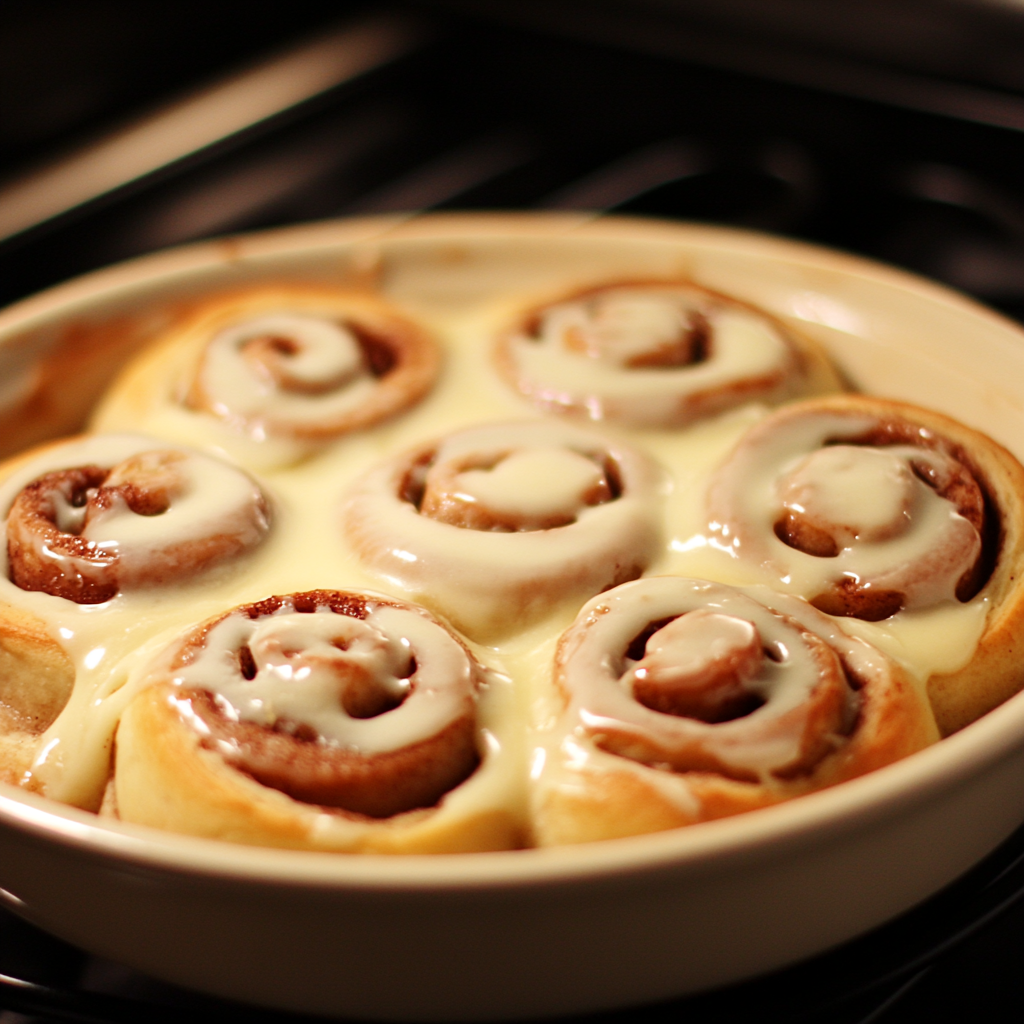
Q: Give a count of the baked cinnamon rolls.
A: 7